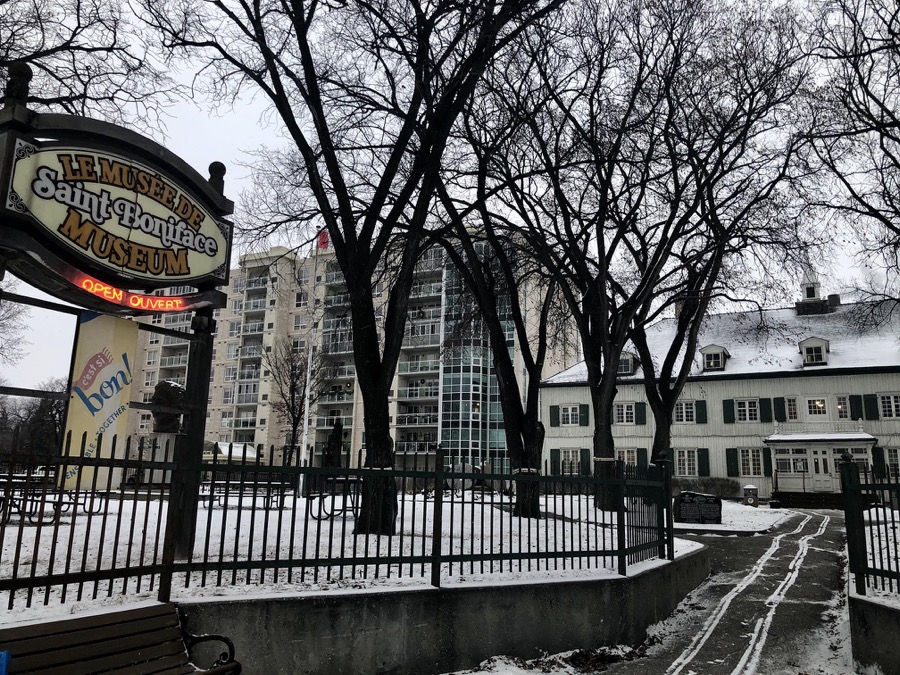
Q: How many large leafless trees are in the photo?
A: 4